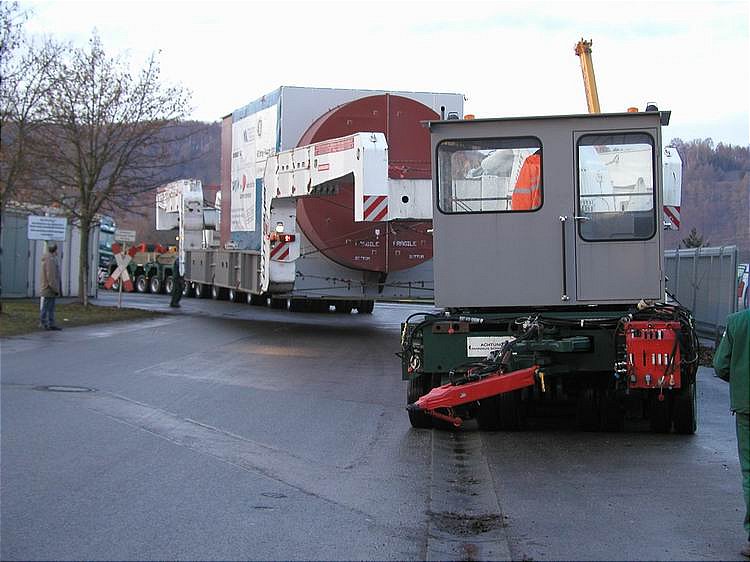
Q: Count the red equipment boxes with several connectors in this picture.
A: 1